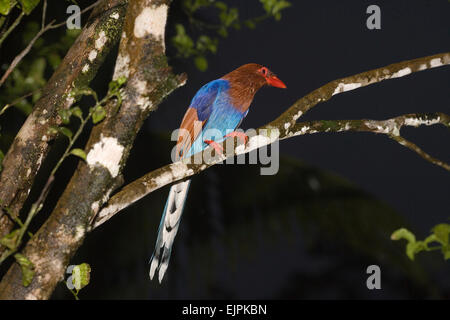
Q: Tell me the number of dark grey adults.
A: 0